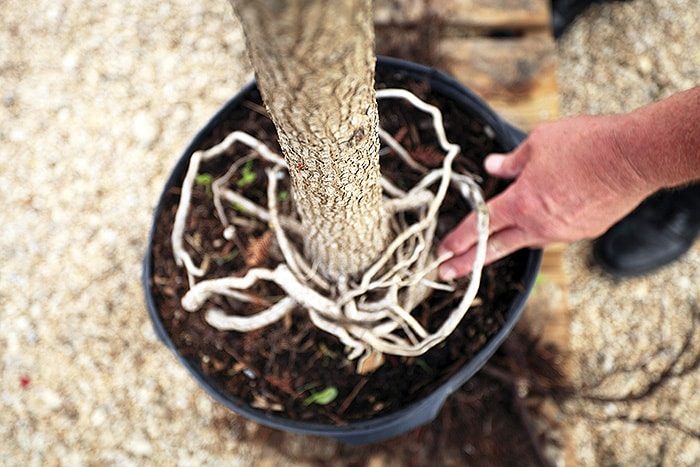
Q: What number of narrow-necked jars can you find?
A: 0